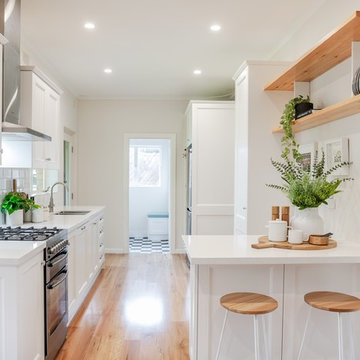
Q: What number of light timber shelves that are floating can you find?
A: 2